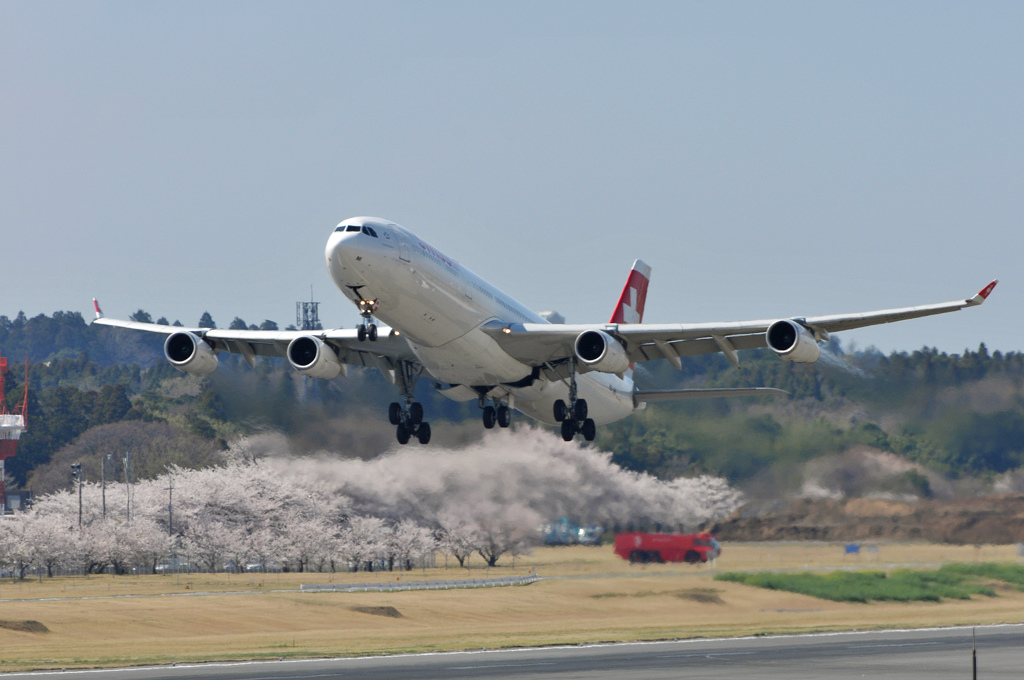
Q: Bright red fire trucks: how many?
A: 1